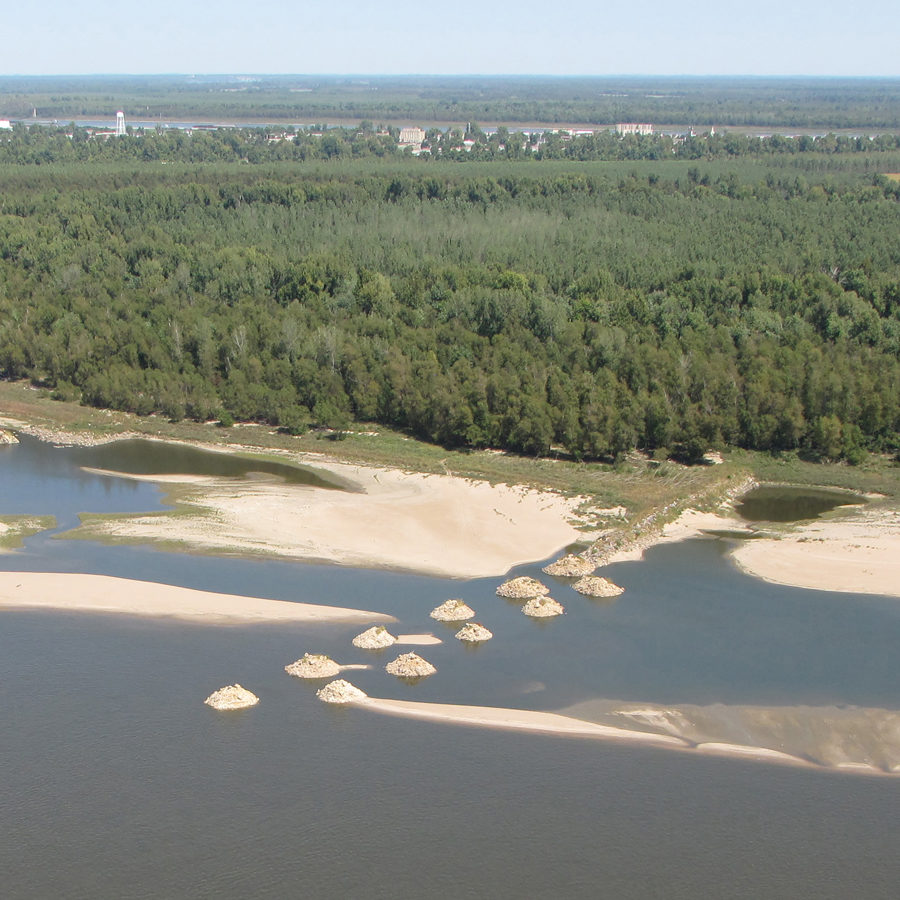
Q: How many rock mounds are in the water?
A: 11